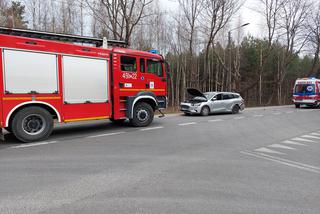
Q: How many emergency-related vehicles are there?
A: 2